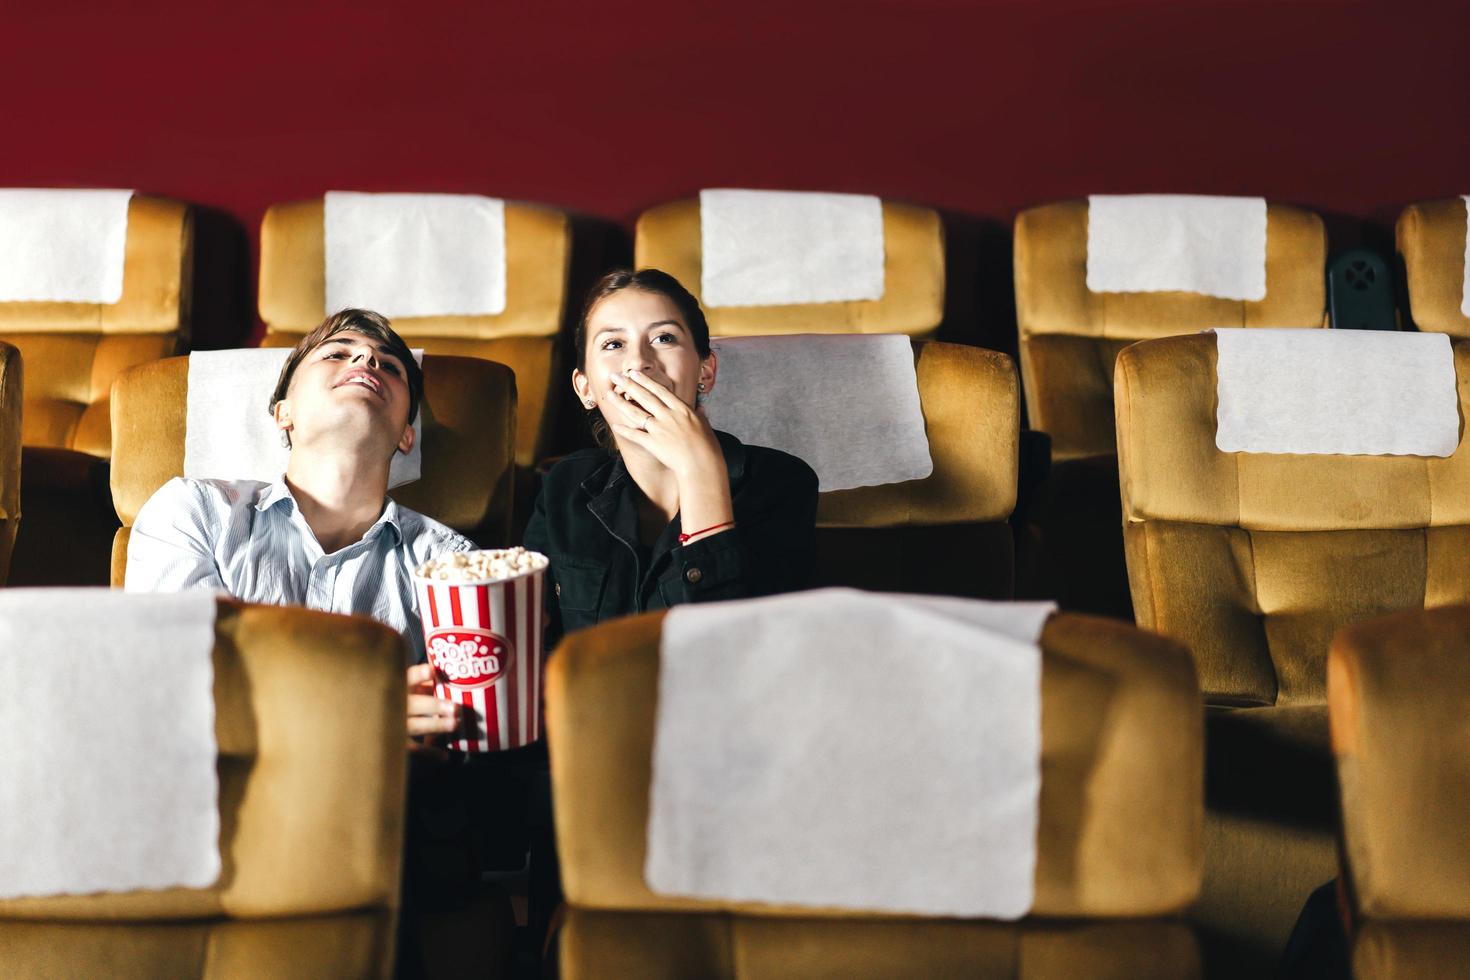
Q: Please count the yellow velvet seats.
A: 12